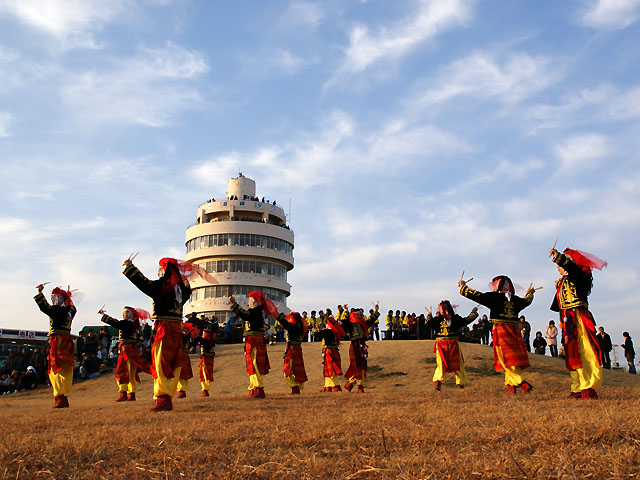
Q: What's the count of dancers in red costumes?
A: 12